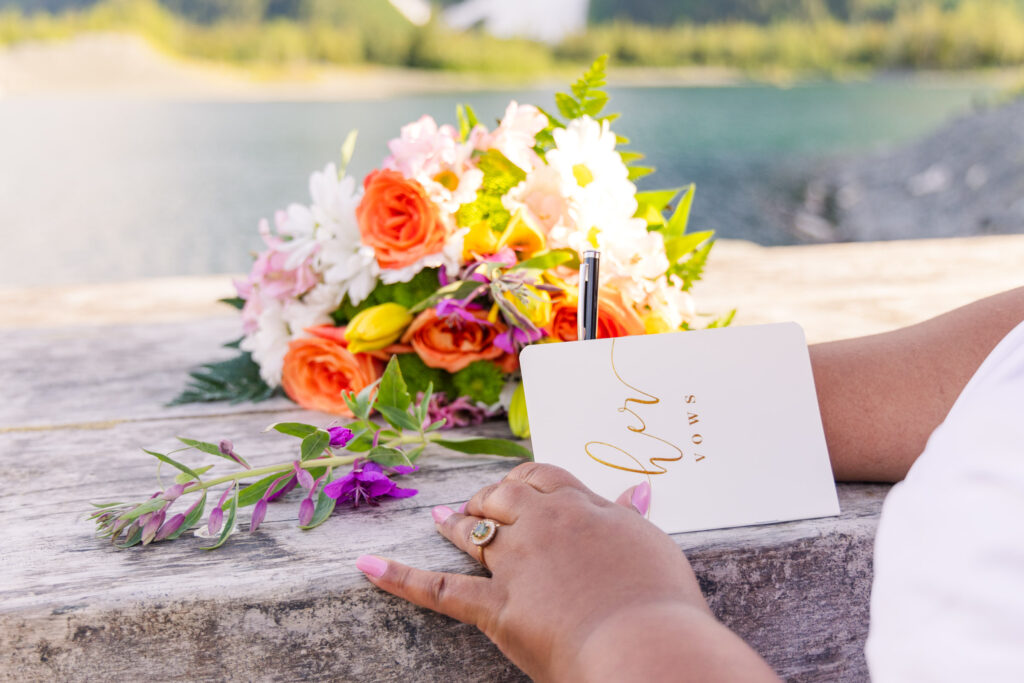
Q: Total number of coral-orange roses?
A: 4